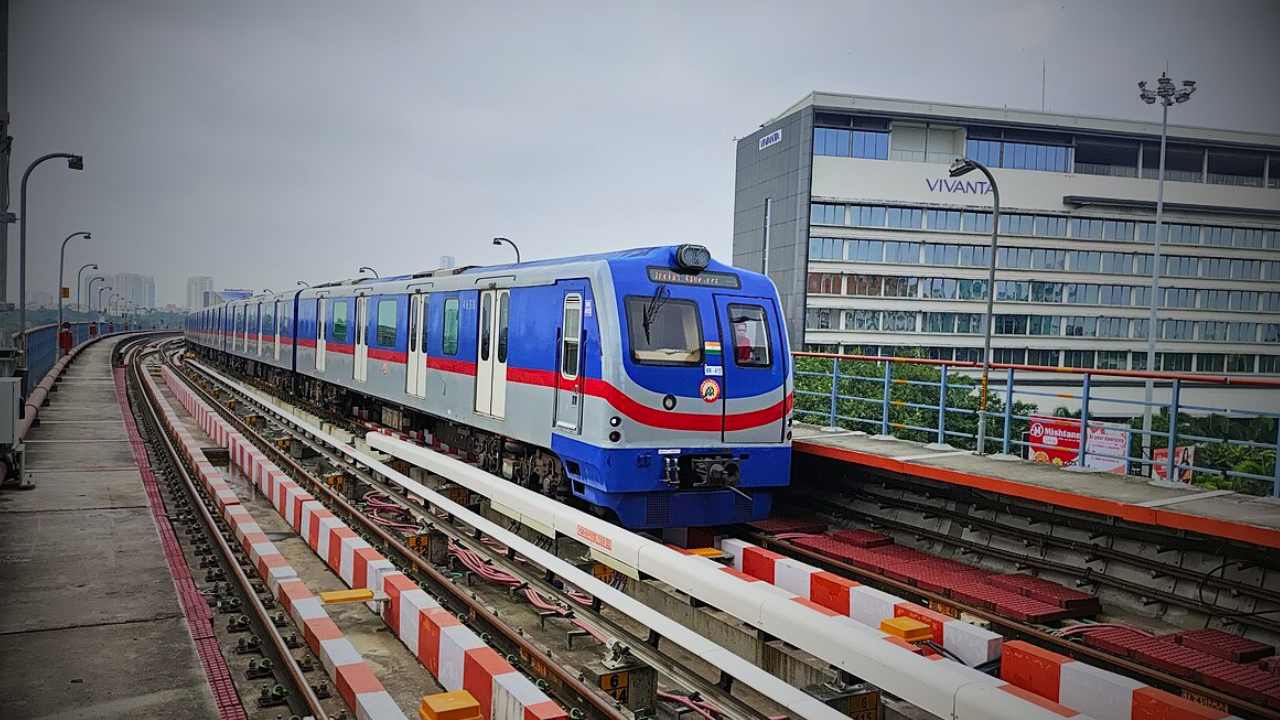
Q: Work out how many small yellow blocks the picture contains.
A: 4